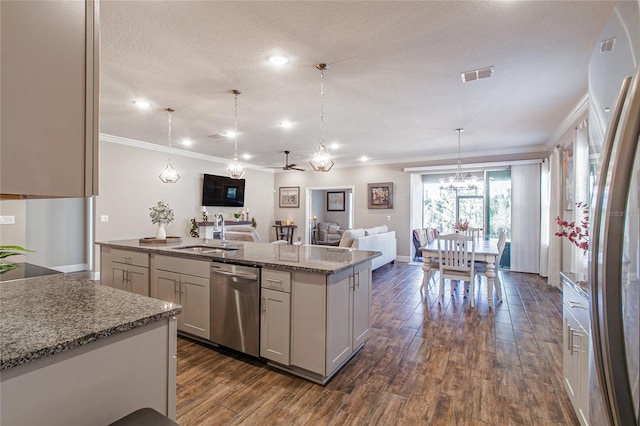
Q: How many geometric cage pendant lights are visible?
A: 3